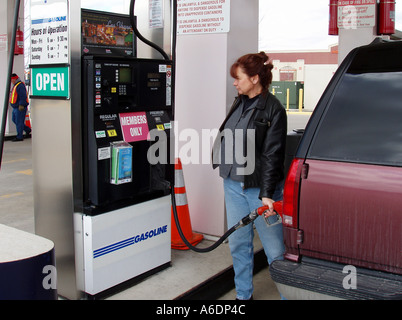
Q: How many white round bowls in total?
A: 0